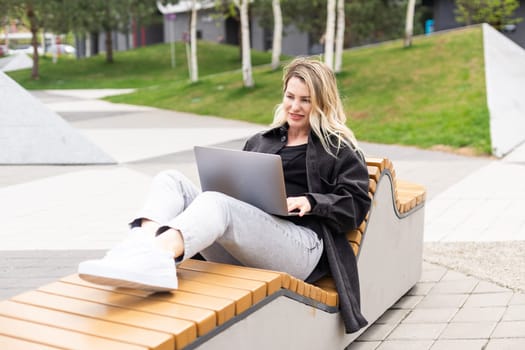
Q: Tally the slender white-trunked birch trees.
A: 6